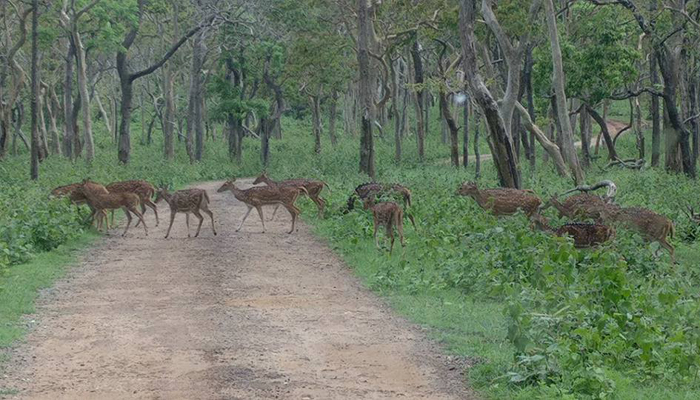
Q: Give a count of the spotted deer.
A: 12